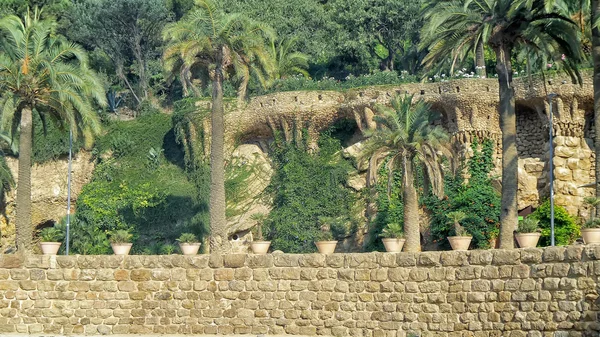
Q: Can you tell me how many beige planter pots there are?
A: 9